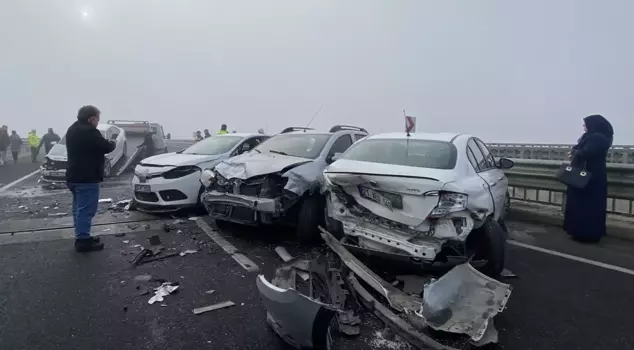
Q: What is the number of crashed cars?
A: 4